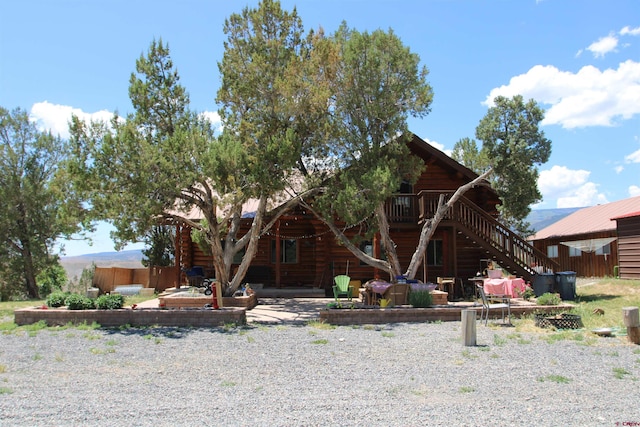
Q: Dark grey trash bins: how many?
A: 2